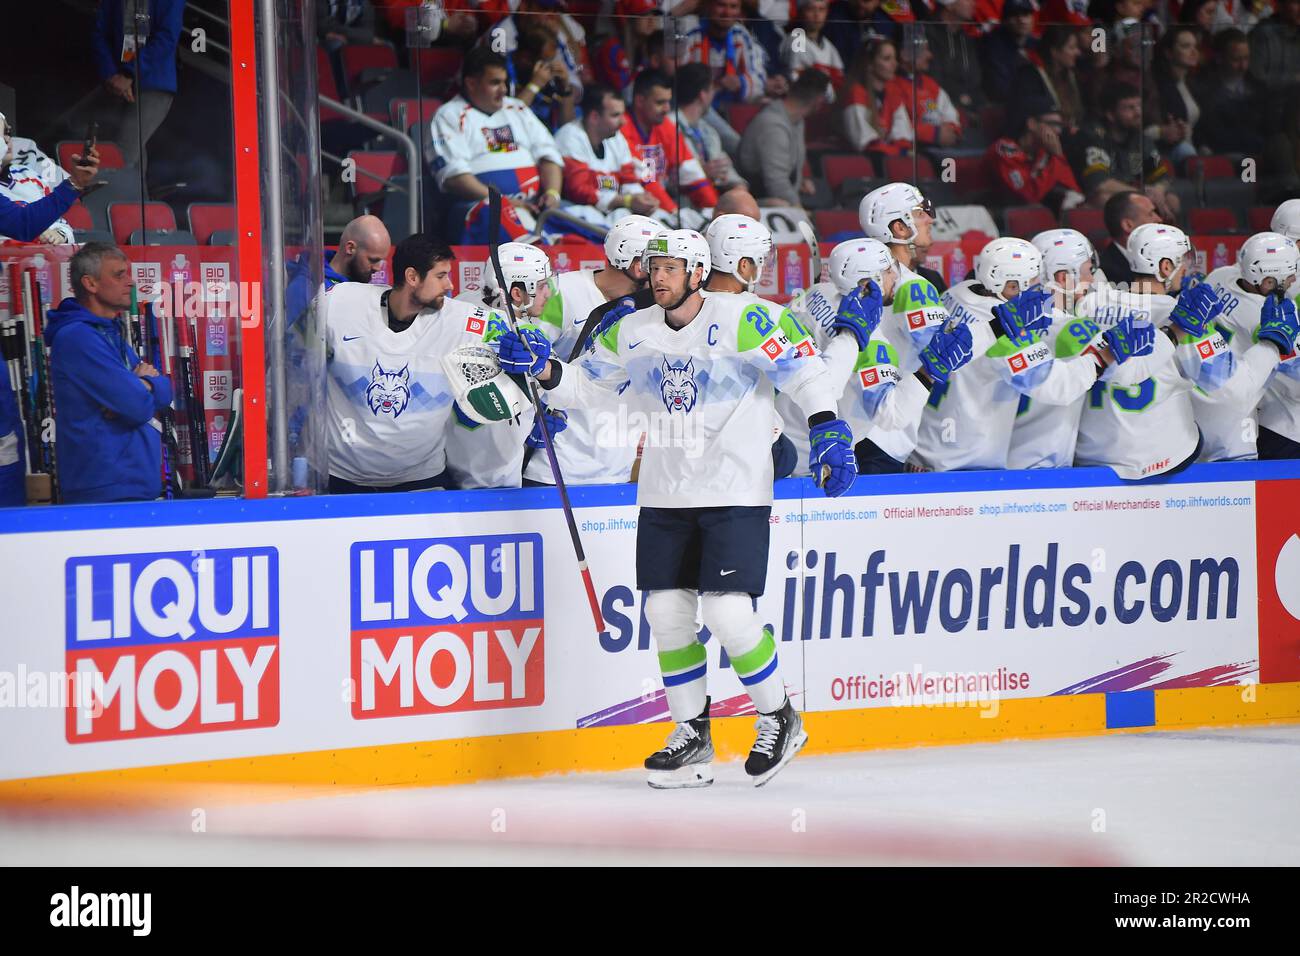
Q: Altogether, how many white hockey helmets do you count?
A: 11